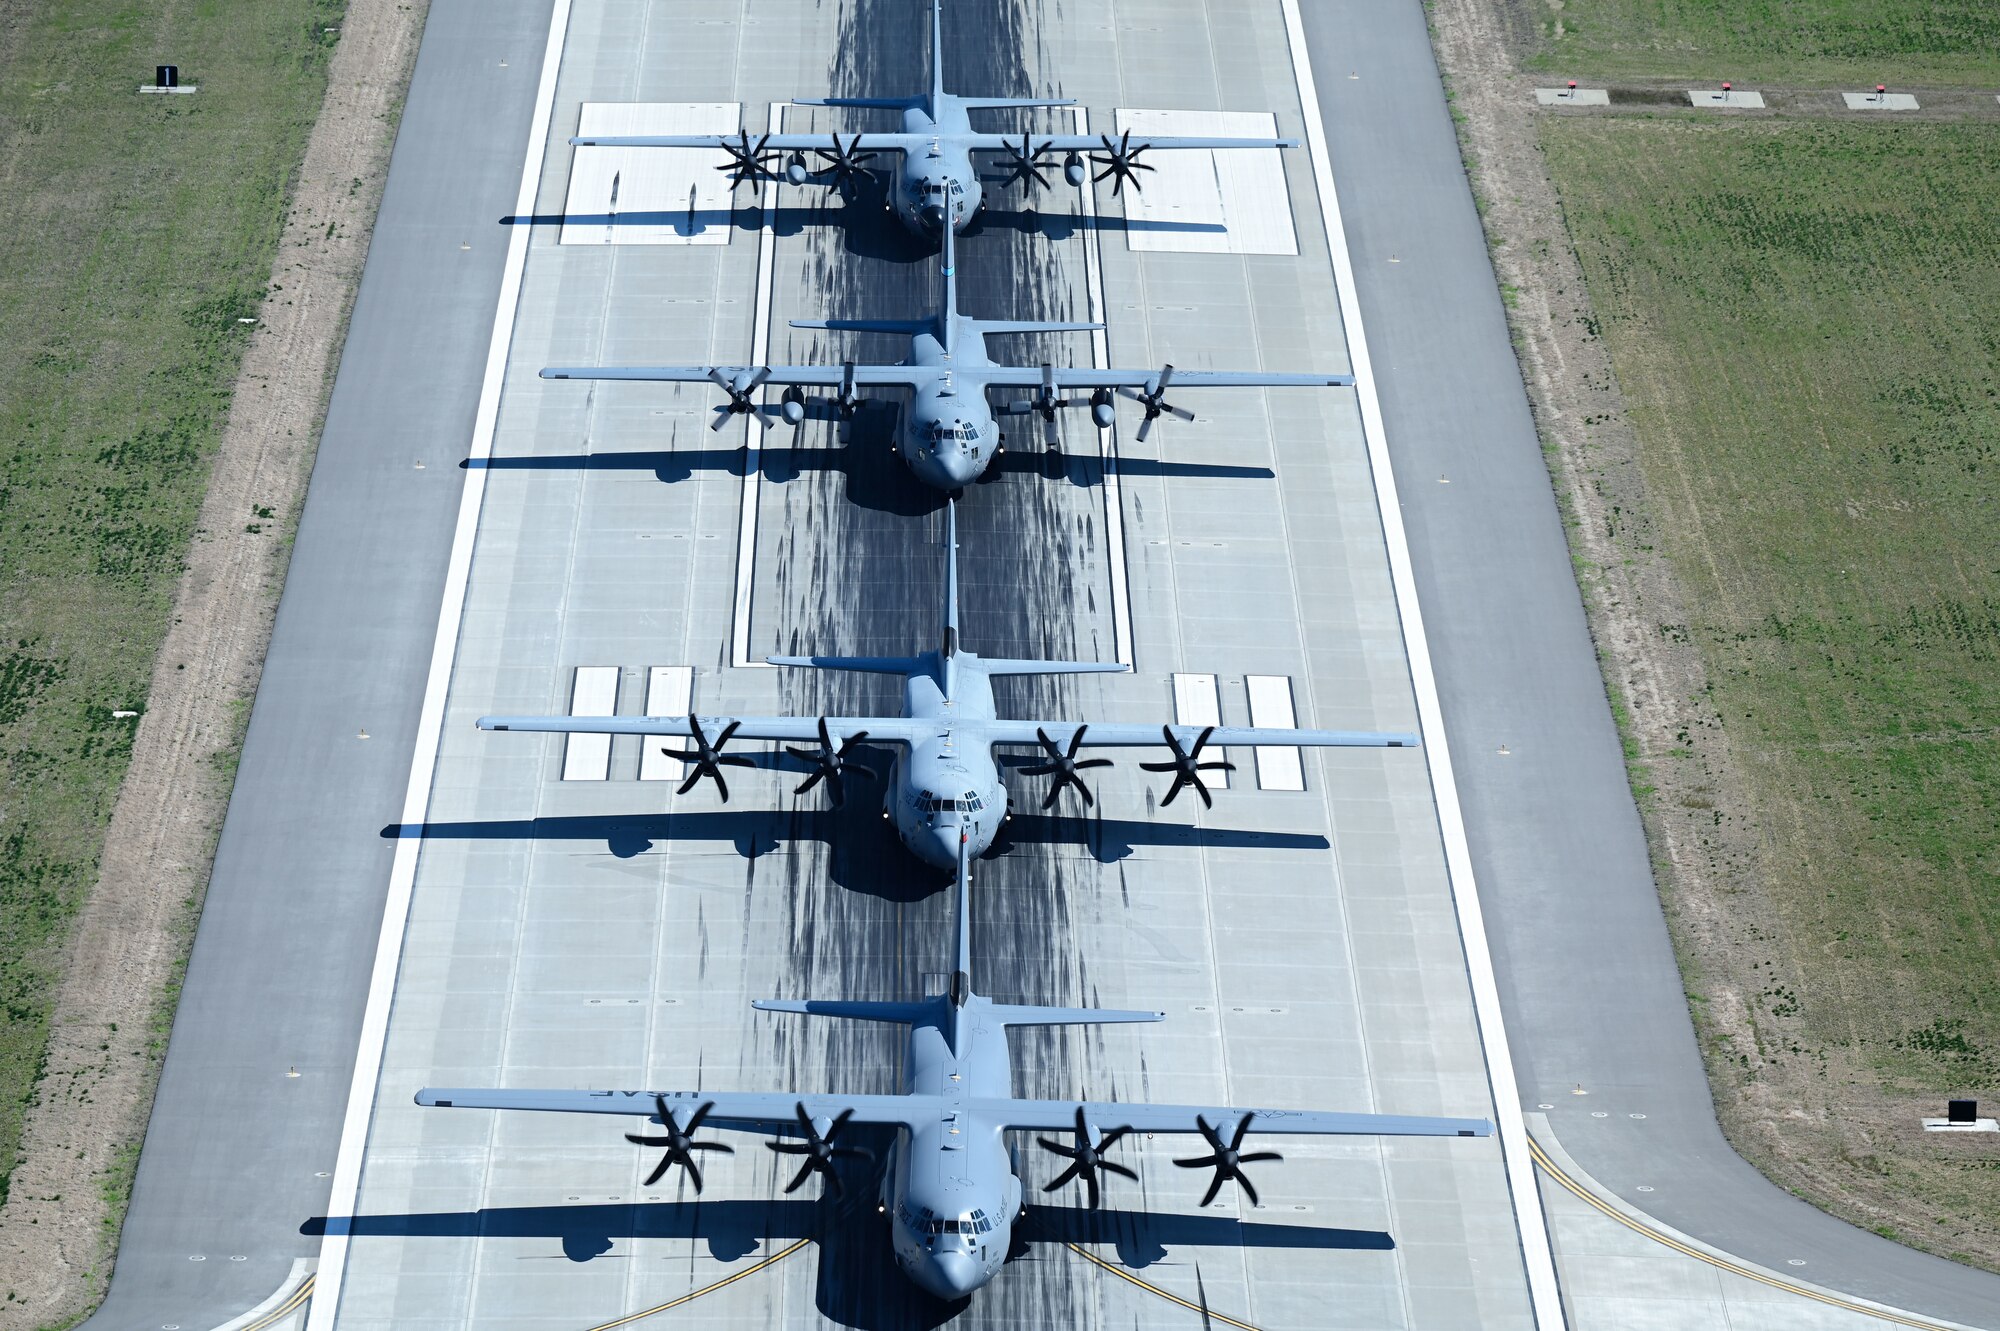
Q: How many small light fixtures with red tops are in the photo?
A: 3